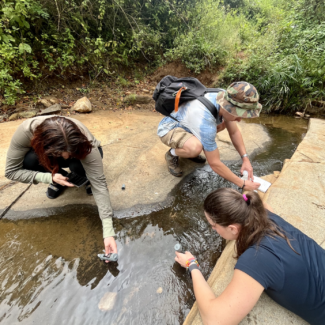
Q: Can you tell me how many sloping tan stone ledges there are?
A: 2